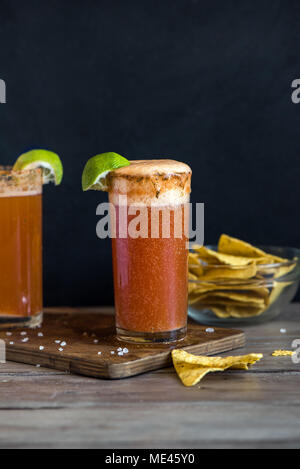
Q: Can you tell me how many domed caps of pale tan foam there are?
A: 1